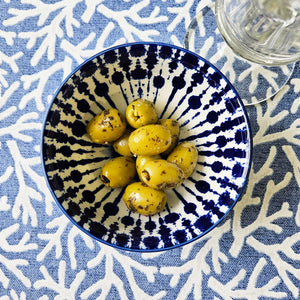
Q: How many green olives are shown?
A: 10